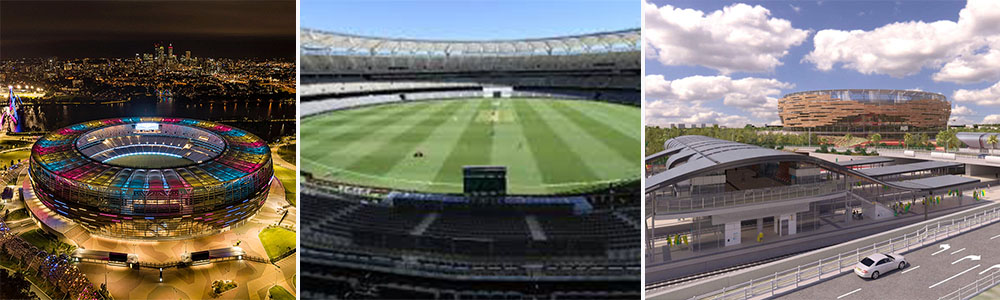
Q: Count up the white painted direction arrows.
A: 3